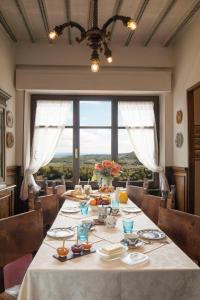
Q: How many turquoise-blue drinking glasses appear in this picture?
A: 4